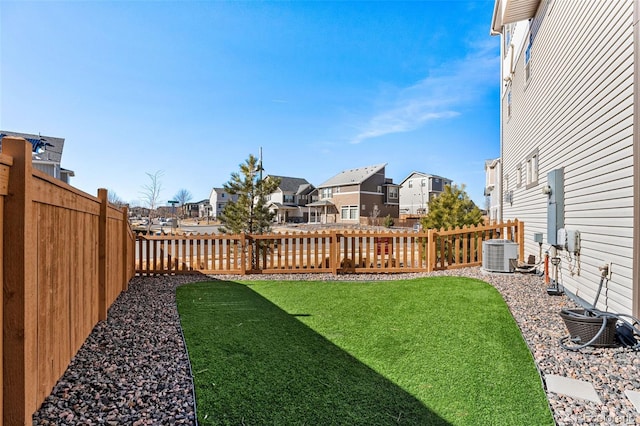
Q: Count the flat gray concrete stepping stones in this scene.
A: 2